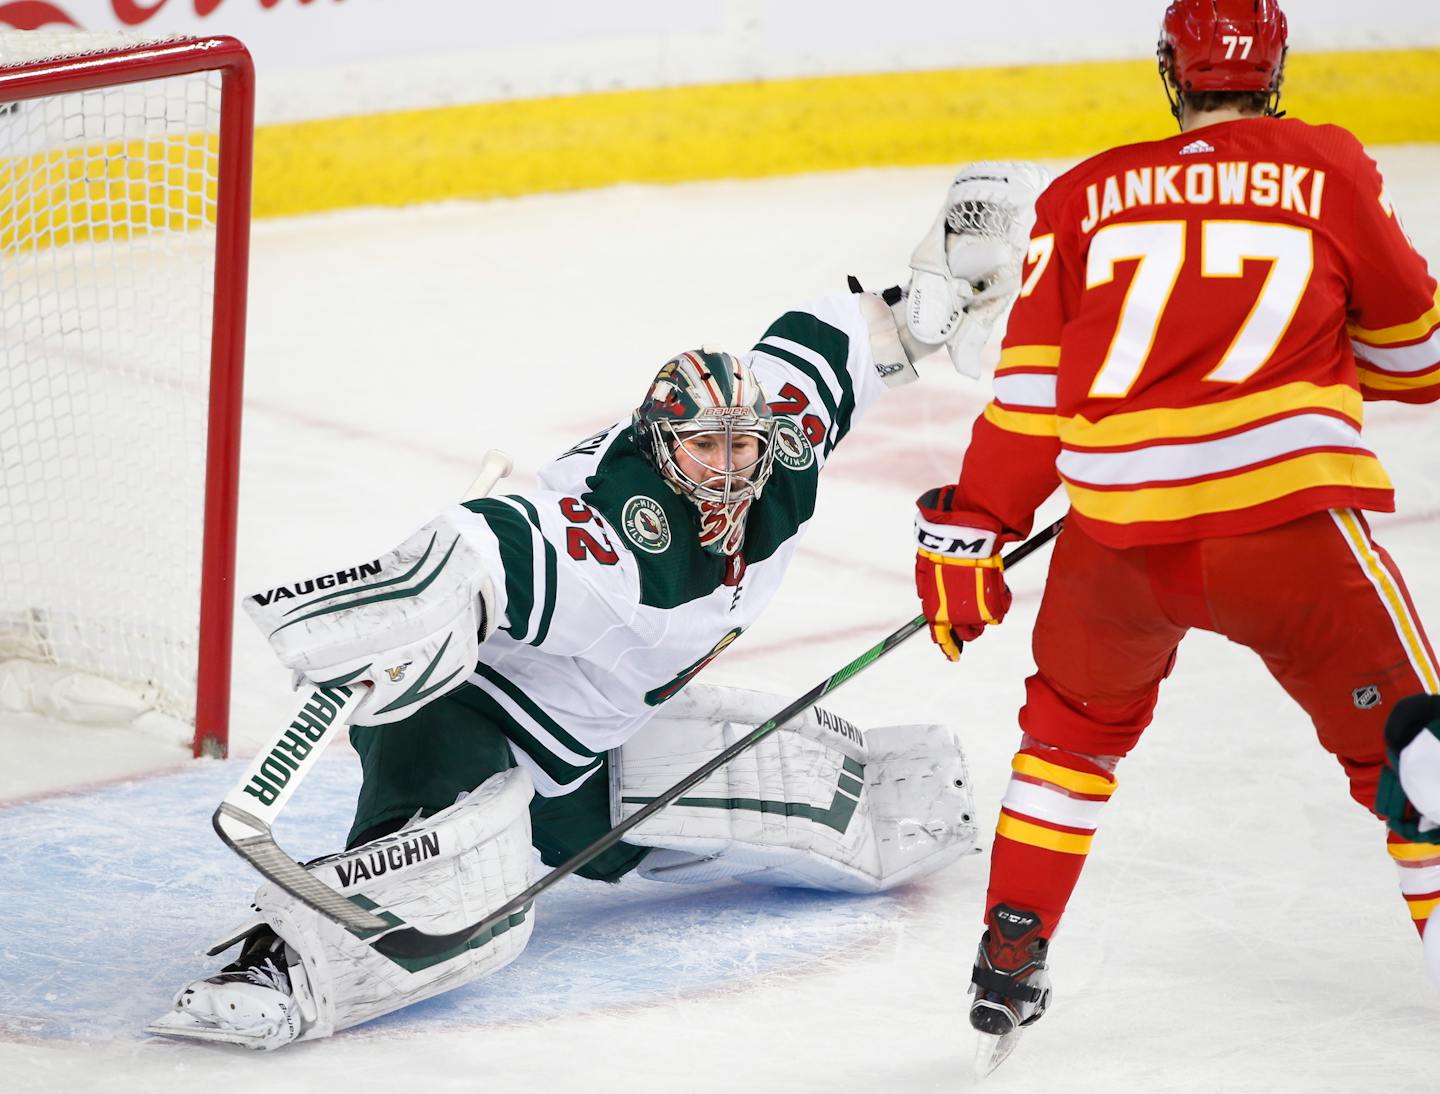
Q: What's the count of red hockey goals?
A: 1